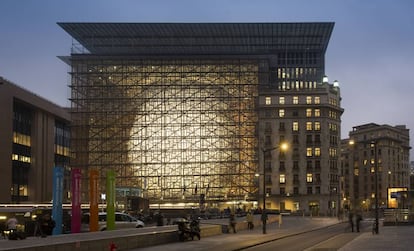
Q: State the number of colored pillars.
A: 4